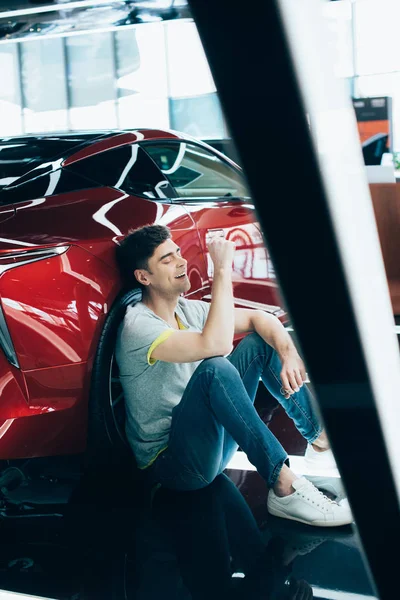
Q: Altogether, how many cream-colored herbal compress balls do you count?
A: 0